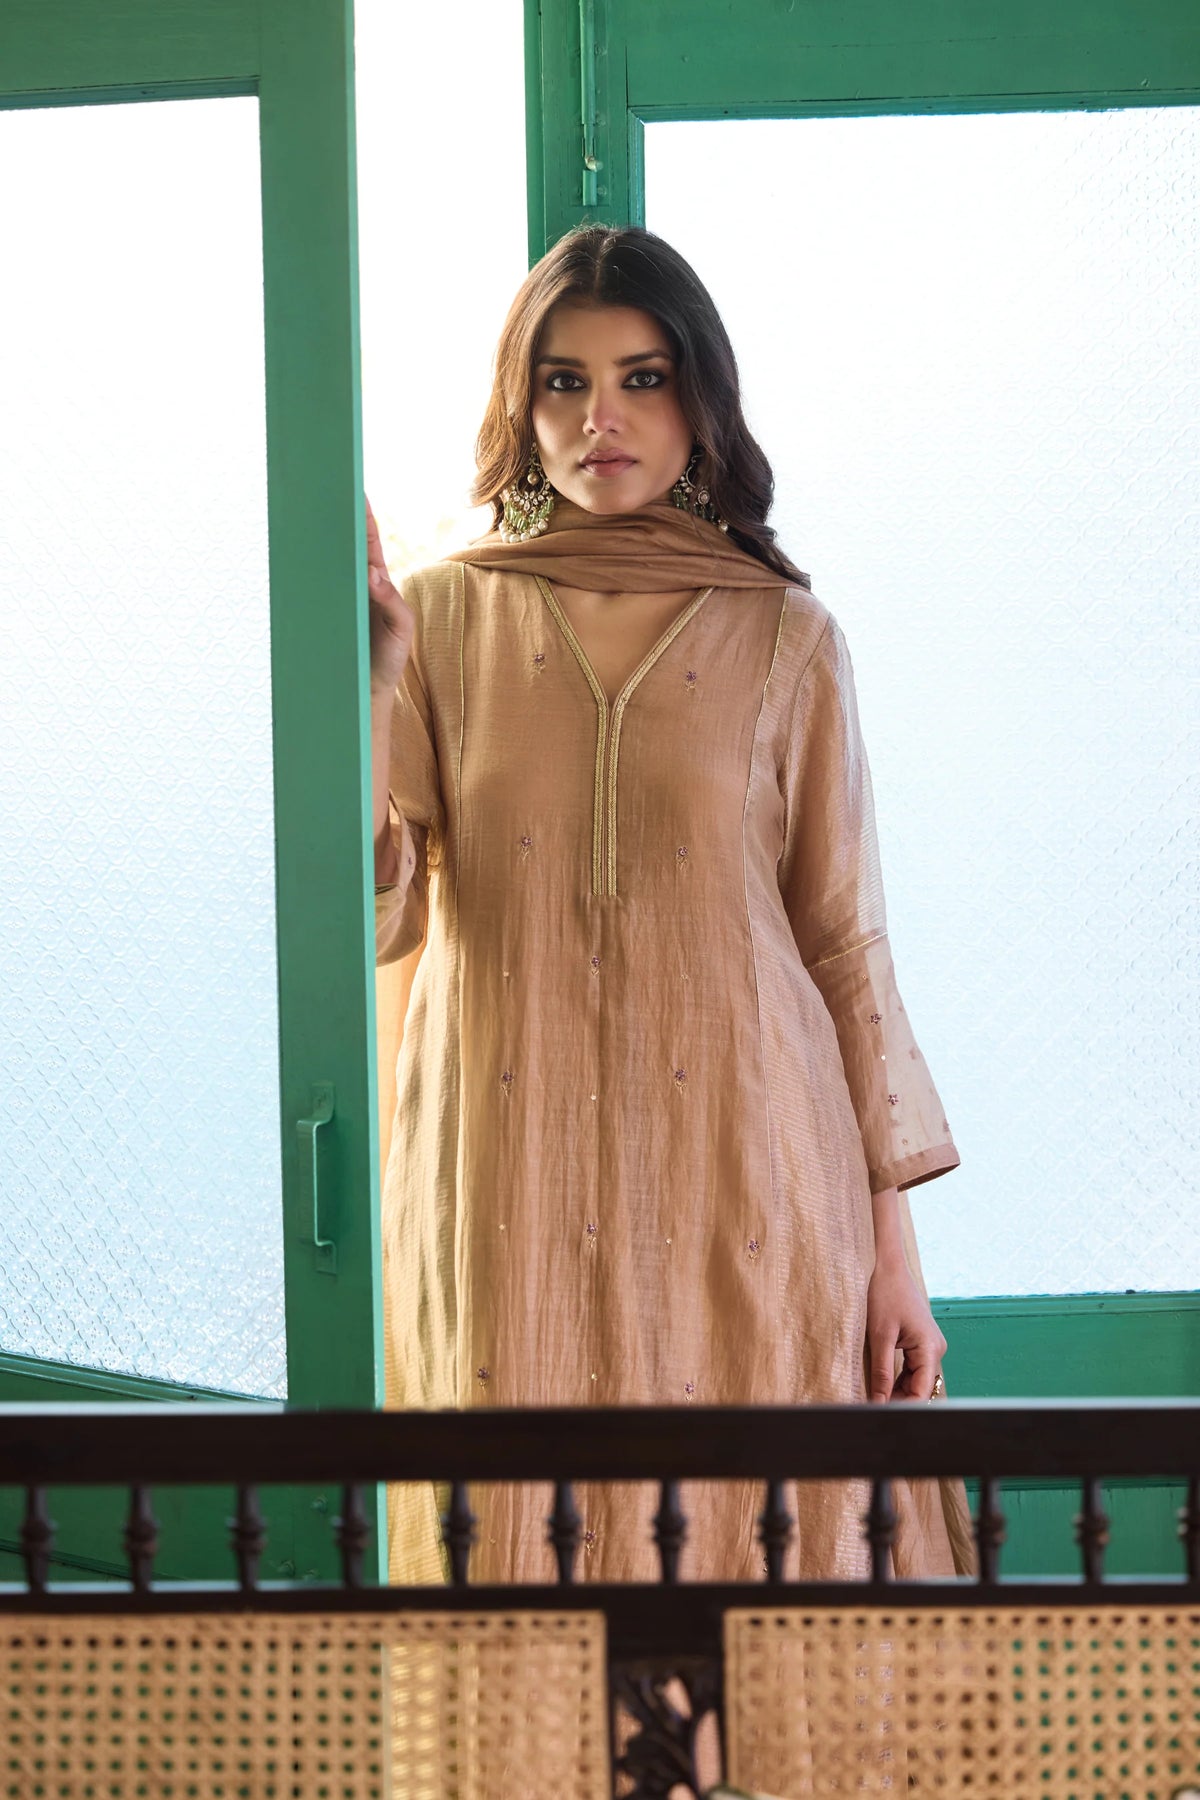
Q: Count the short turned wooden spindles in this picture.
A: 12